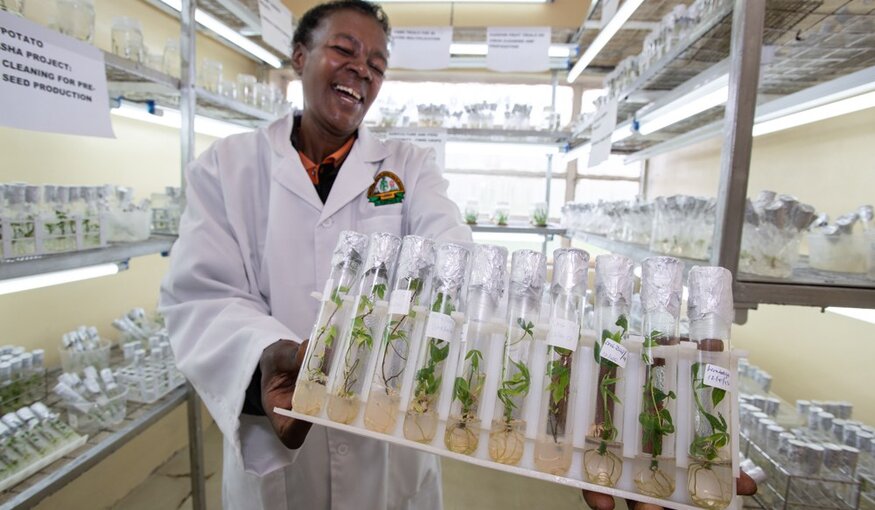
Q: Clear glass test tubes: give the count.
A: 10